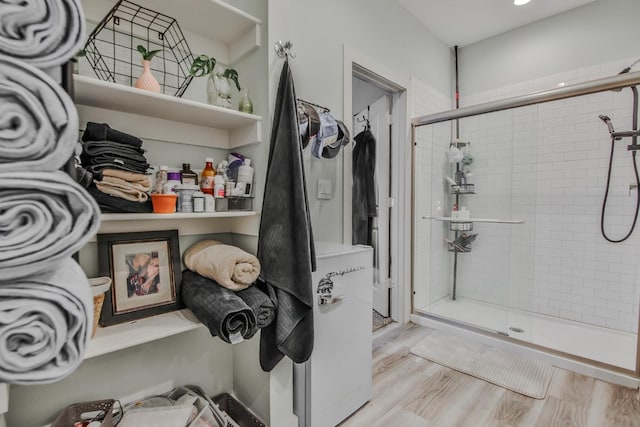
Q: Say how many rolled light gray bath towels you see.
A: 4